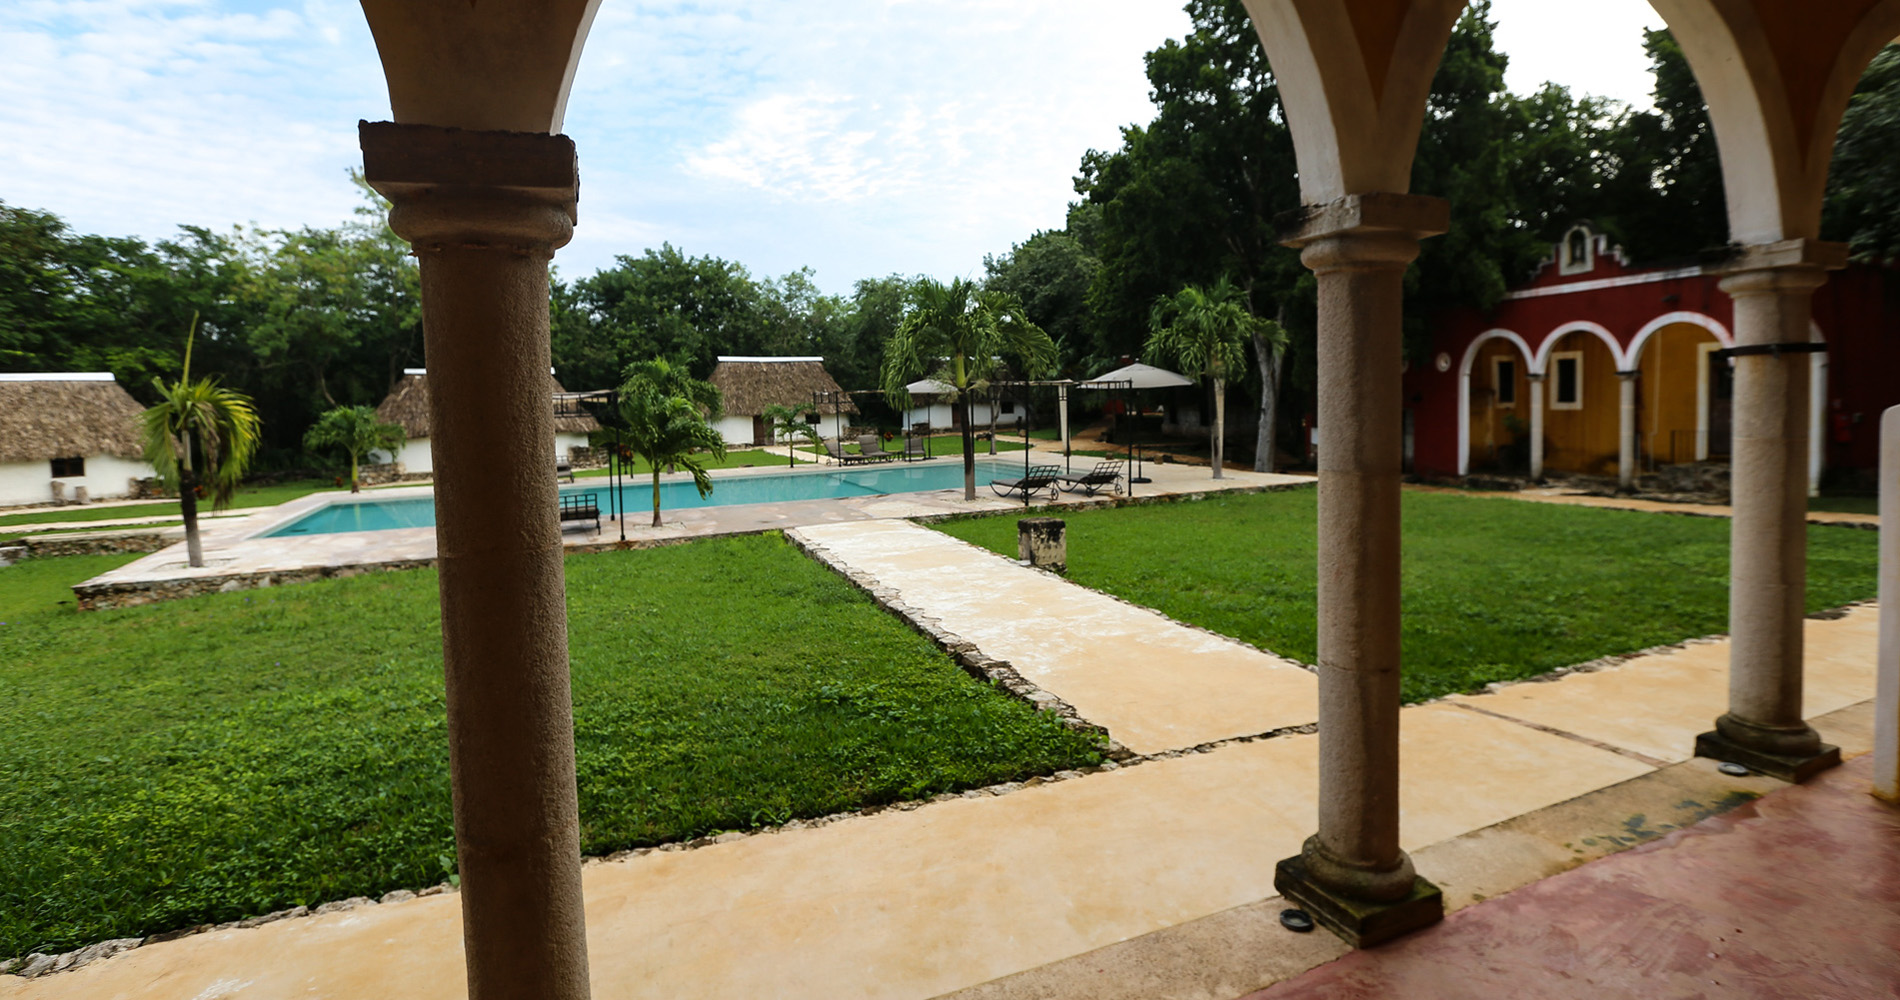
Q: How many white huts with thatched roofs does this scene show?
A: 4